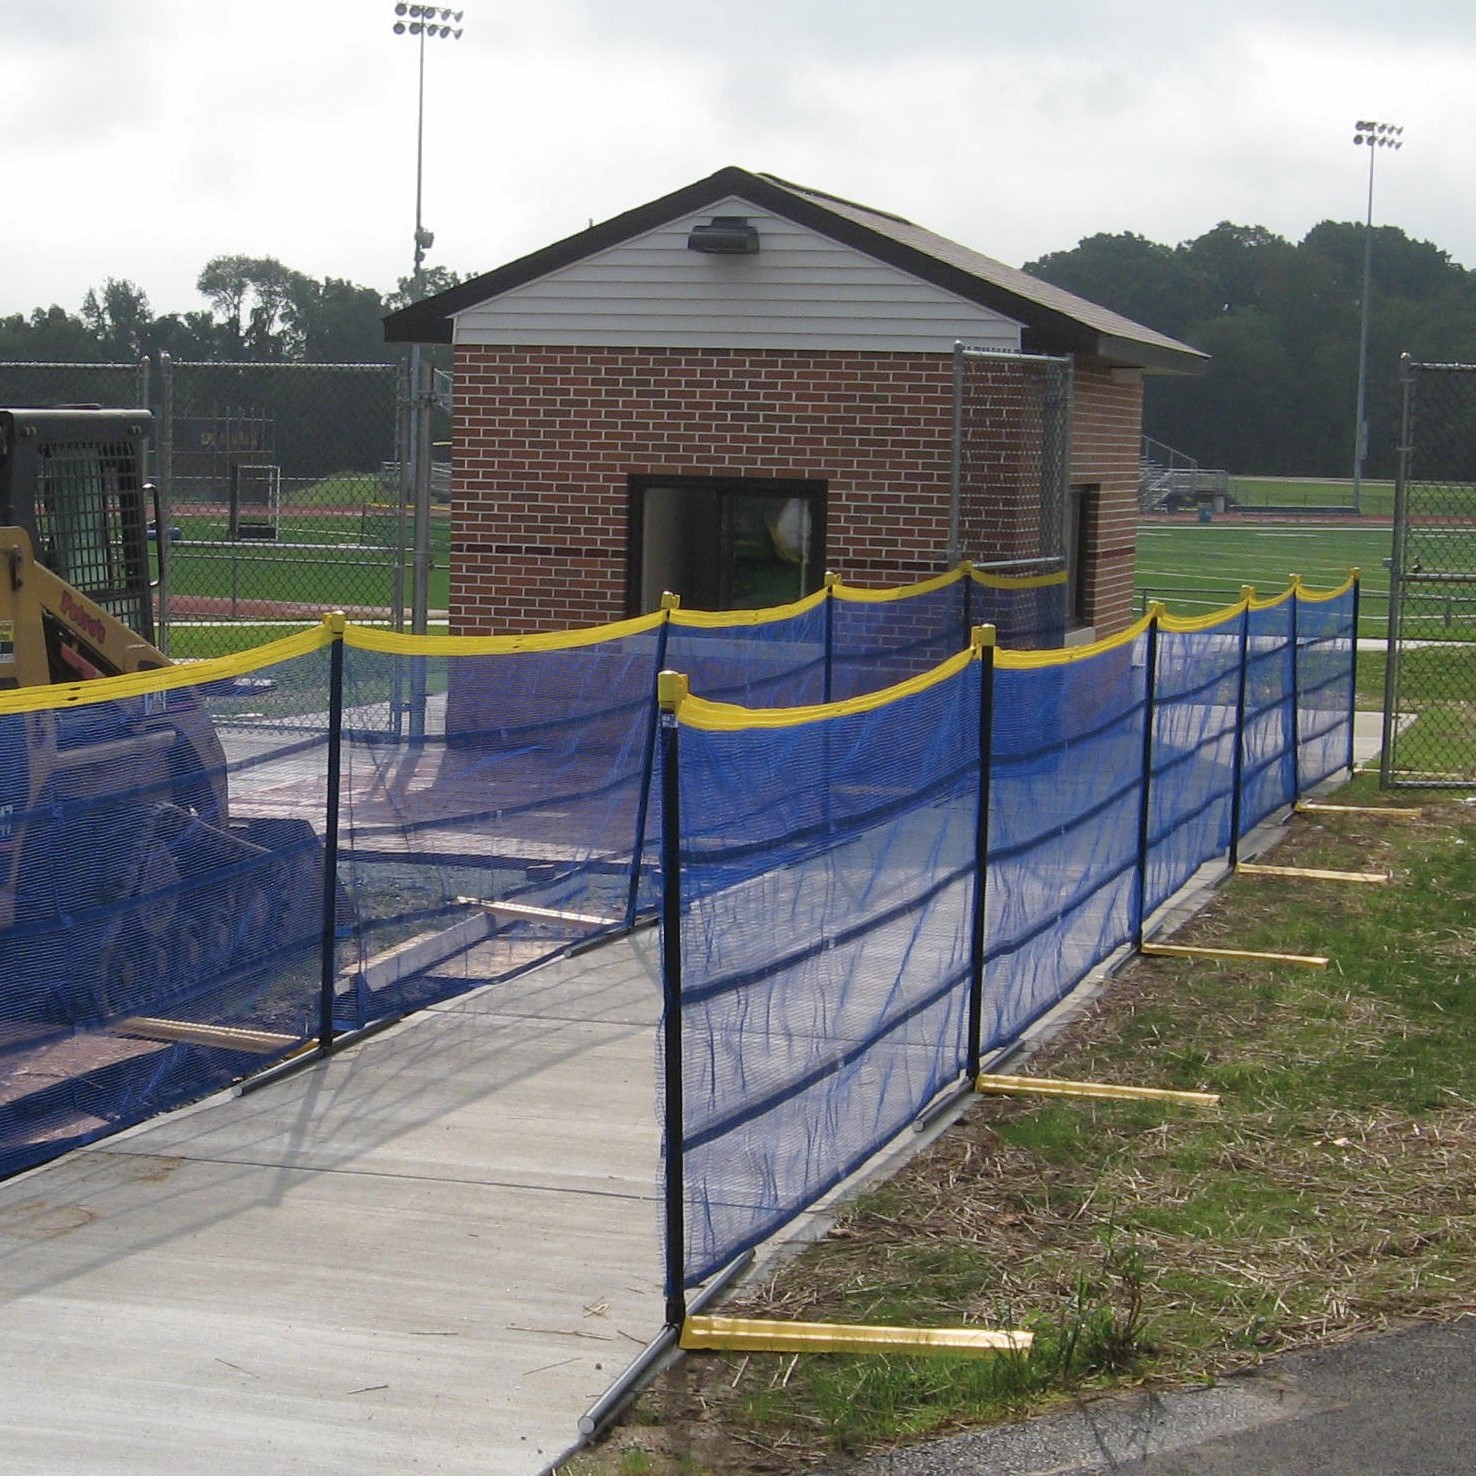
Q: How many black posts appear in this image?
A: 10